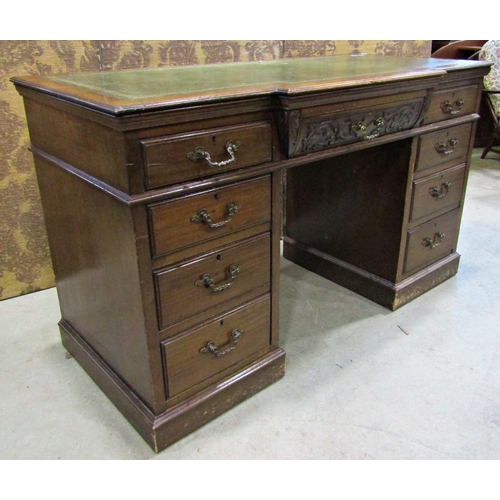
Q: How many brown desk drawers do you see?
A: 9